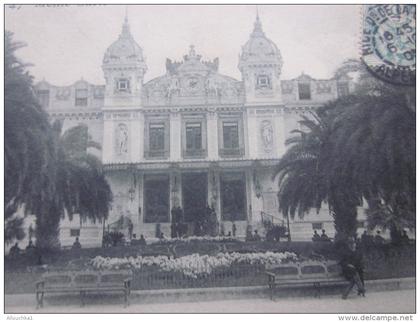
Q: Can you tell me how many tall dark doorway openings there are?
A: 3